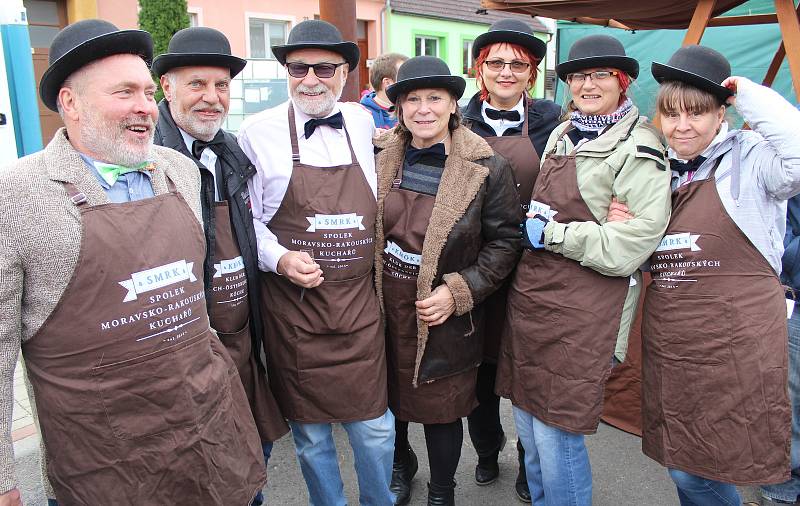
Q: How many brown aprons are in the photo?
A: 7